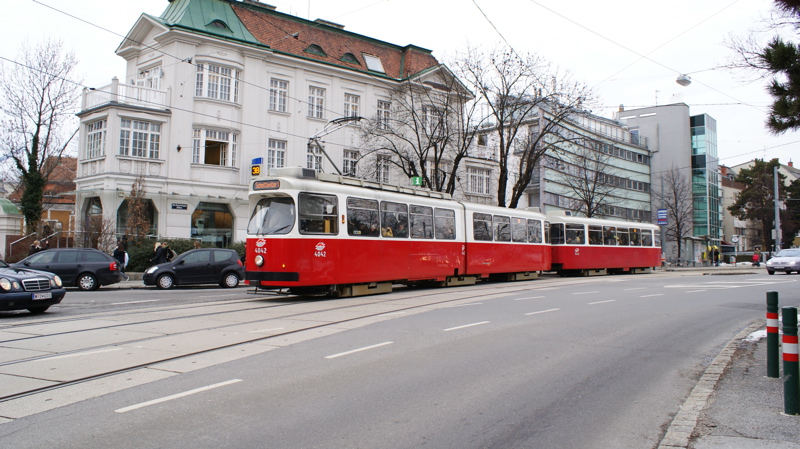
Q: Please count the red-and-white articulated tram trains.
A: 1